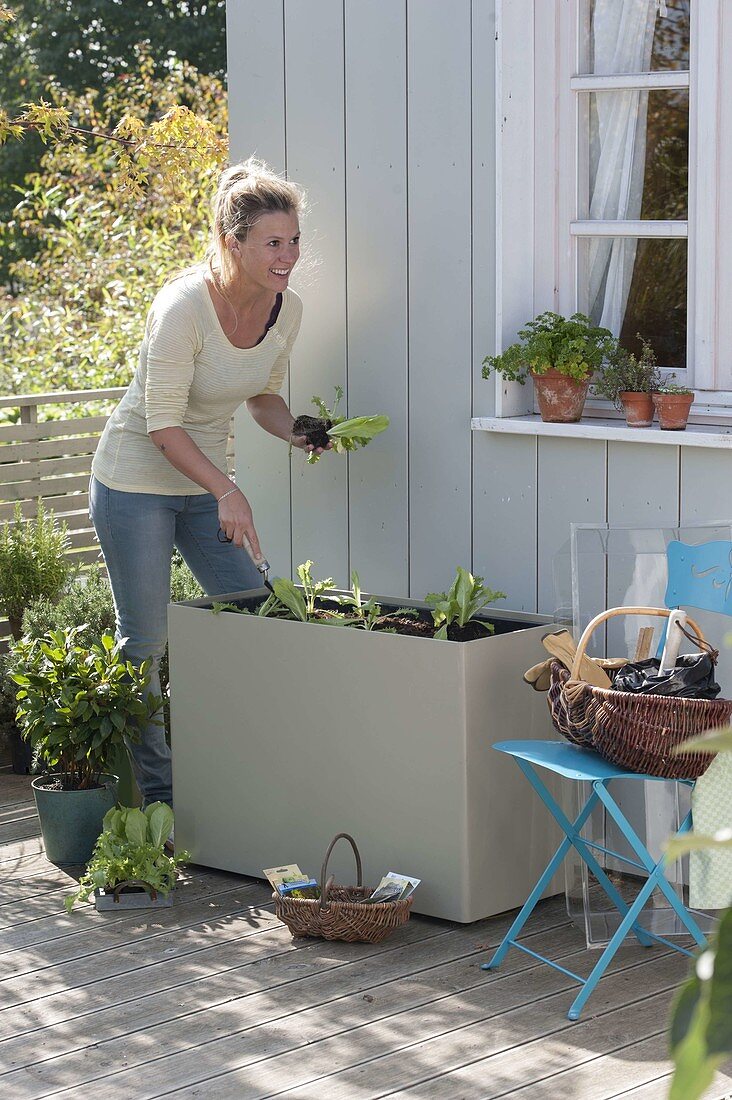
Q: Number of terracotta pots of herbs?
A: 3